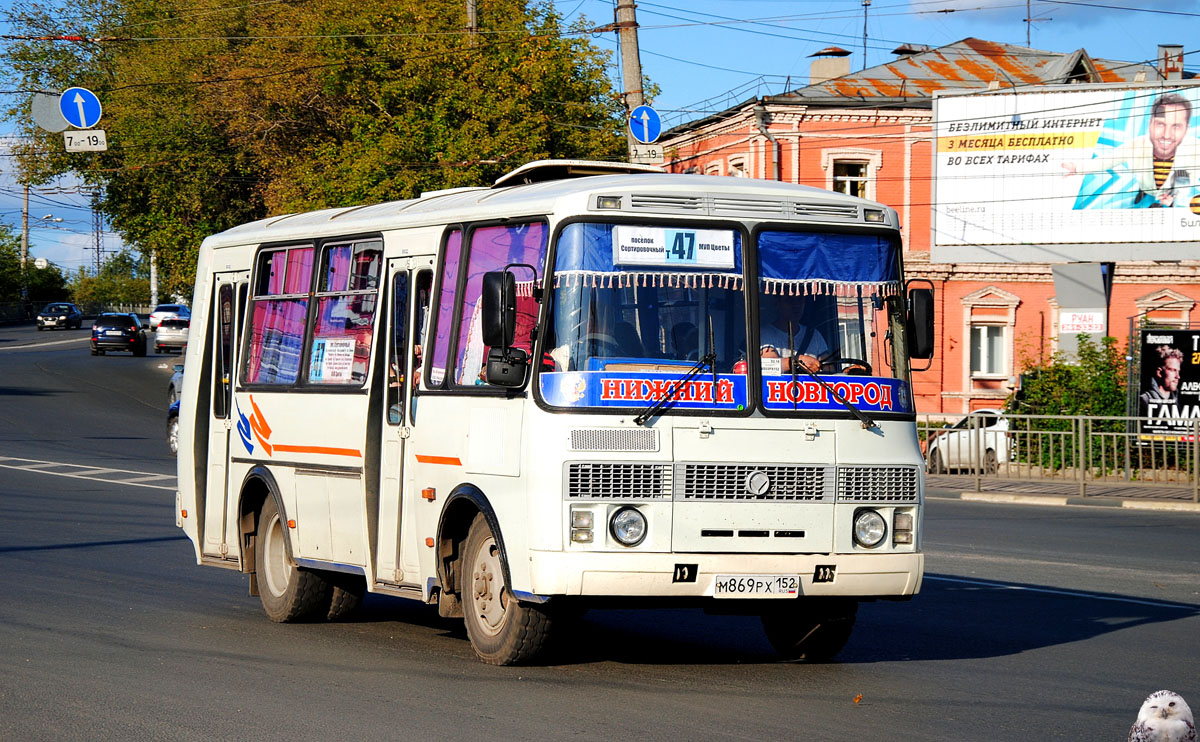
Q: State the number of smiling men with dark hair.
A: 1